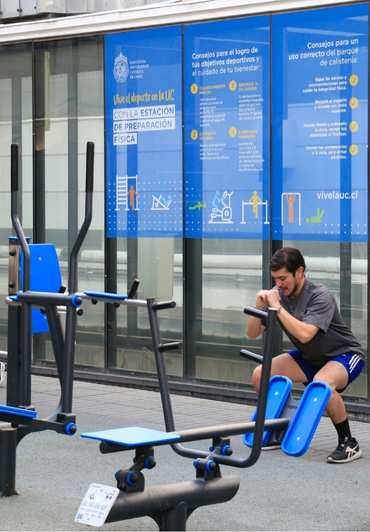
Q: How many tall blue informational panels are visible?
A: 3